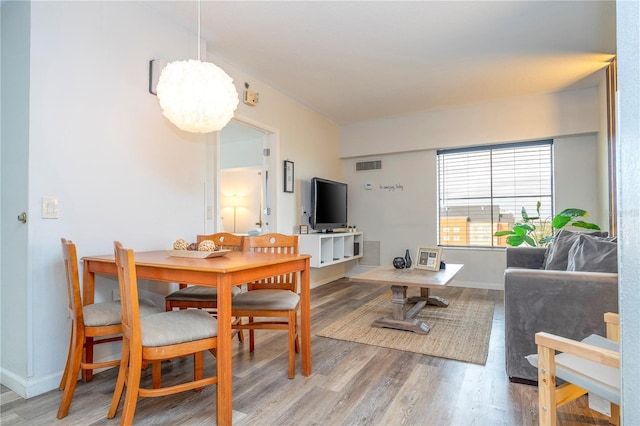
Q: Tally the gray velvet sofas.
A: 1